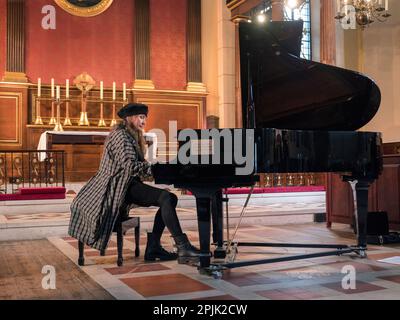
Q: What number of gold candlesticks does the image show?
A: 7